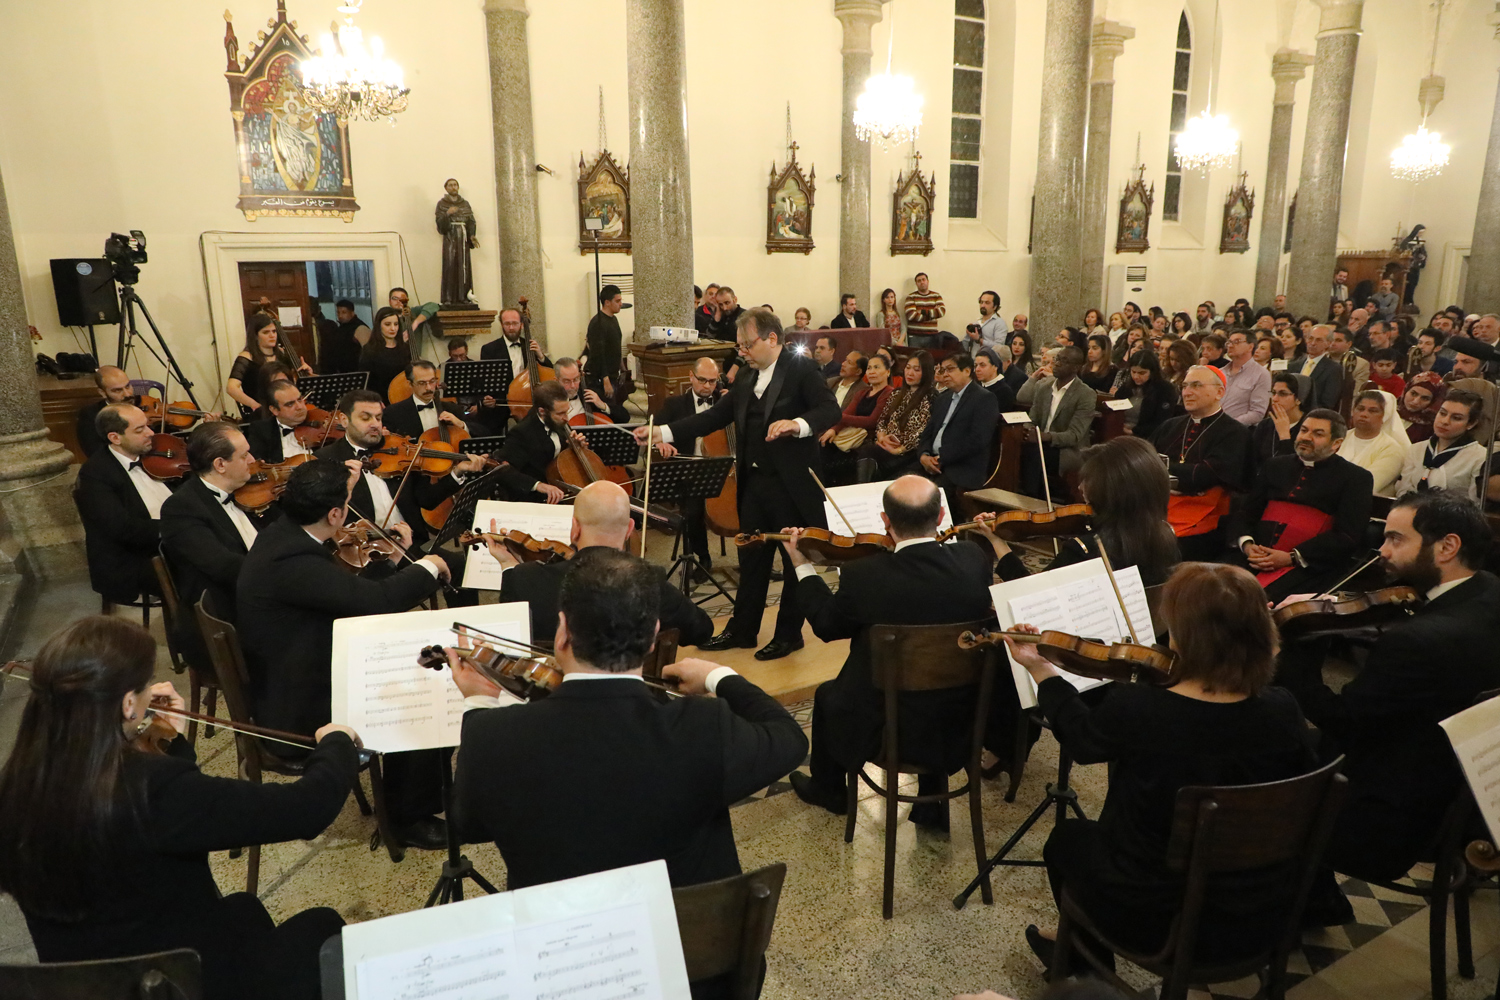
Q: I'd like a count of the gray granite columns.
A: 9